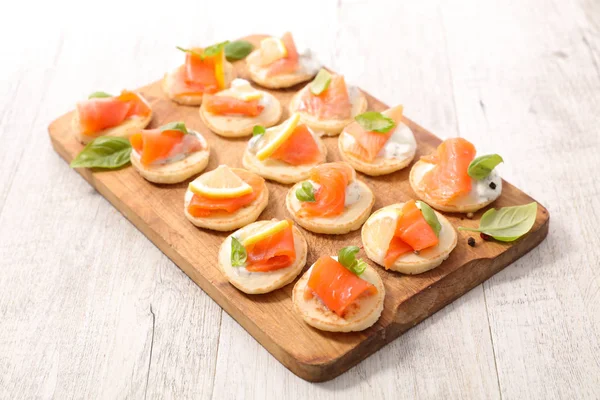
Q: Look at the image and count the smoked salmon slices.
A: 14